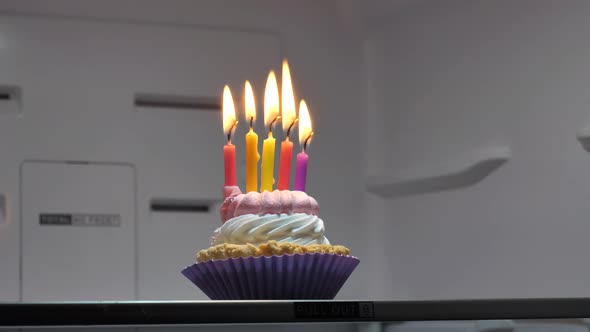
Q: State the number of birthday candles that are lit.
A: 5